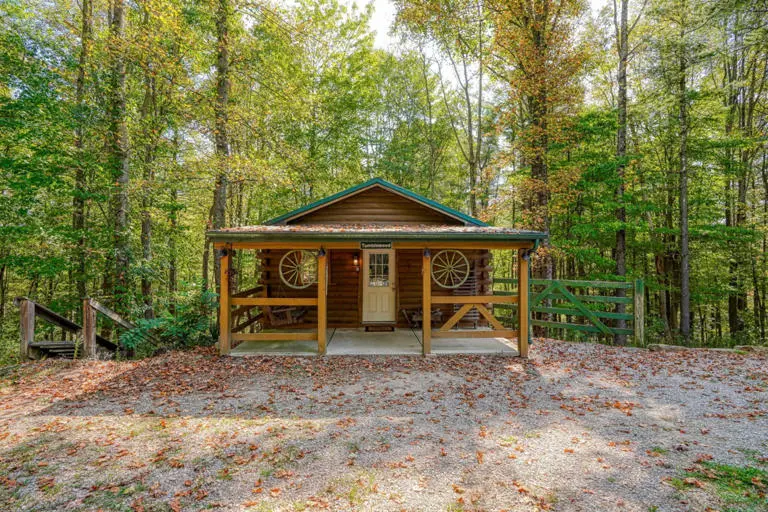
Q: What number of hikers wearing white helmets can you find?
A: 0